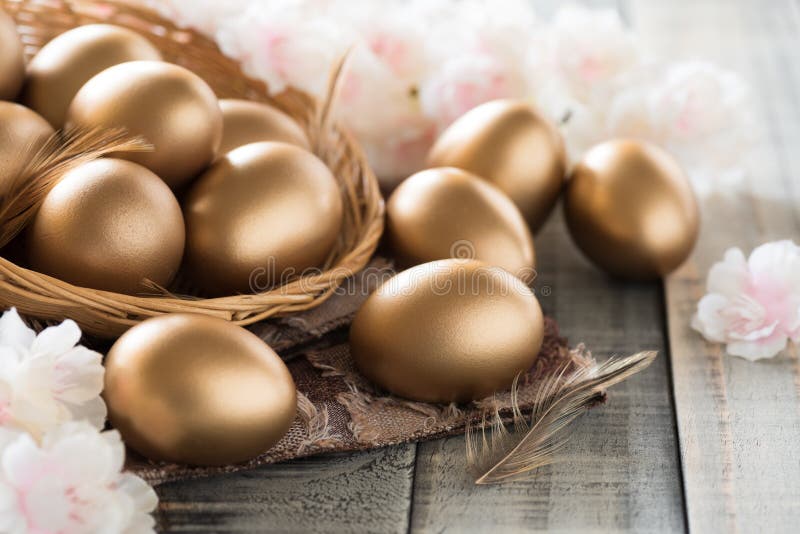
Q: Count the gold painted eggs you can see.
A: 12